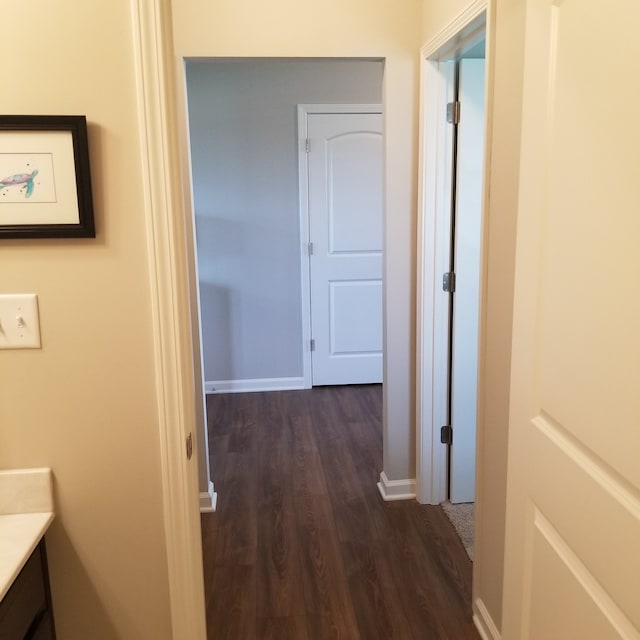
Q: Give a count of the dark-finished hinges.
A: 3